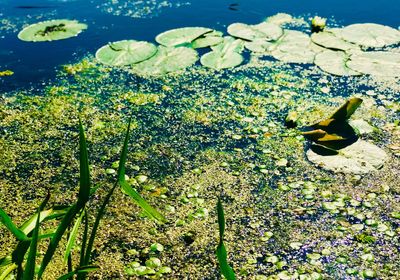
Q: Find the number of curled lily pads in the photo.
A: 1